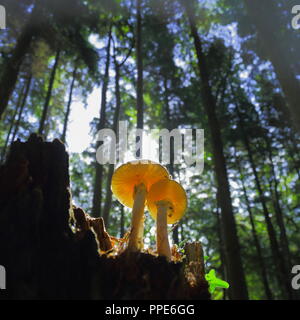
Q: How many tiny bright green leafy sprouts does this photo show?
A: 1